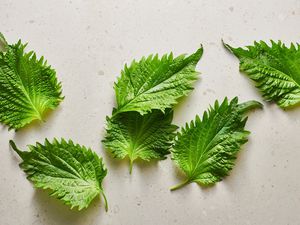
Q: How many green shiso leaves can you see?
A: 6